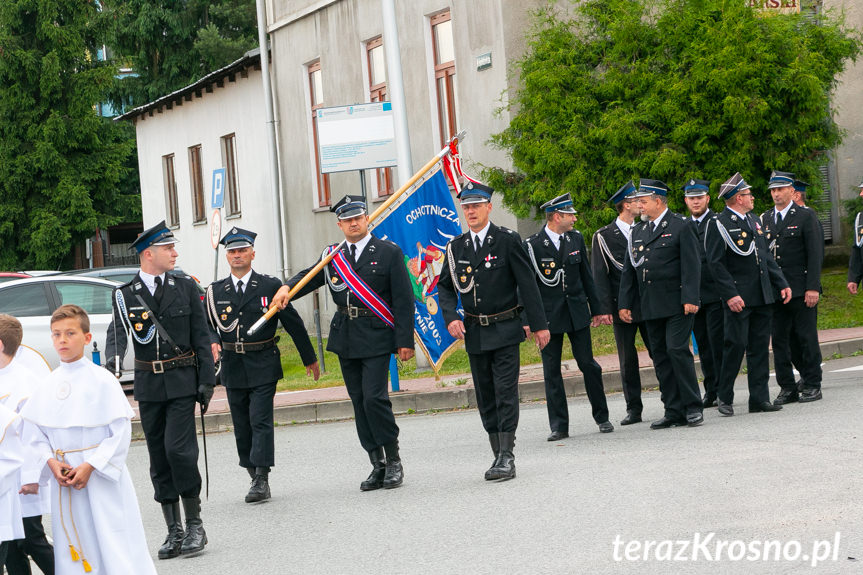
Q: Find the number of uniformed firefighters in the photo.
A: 12